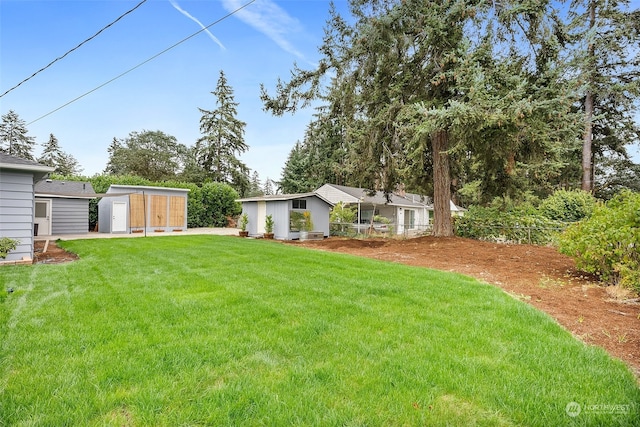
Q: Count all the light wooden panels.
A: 3